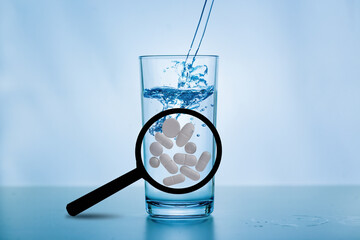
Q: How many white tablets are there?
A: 11